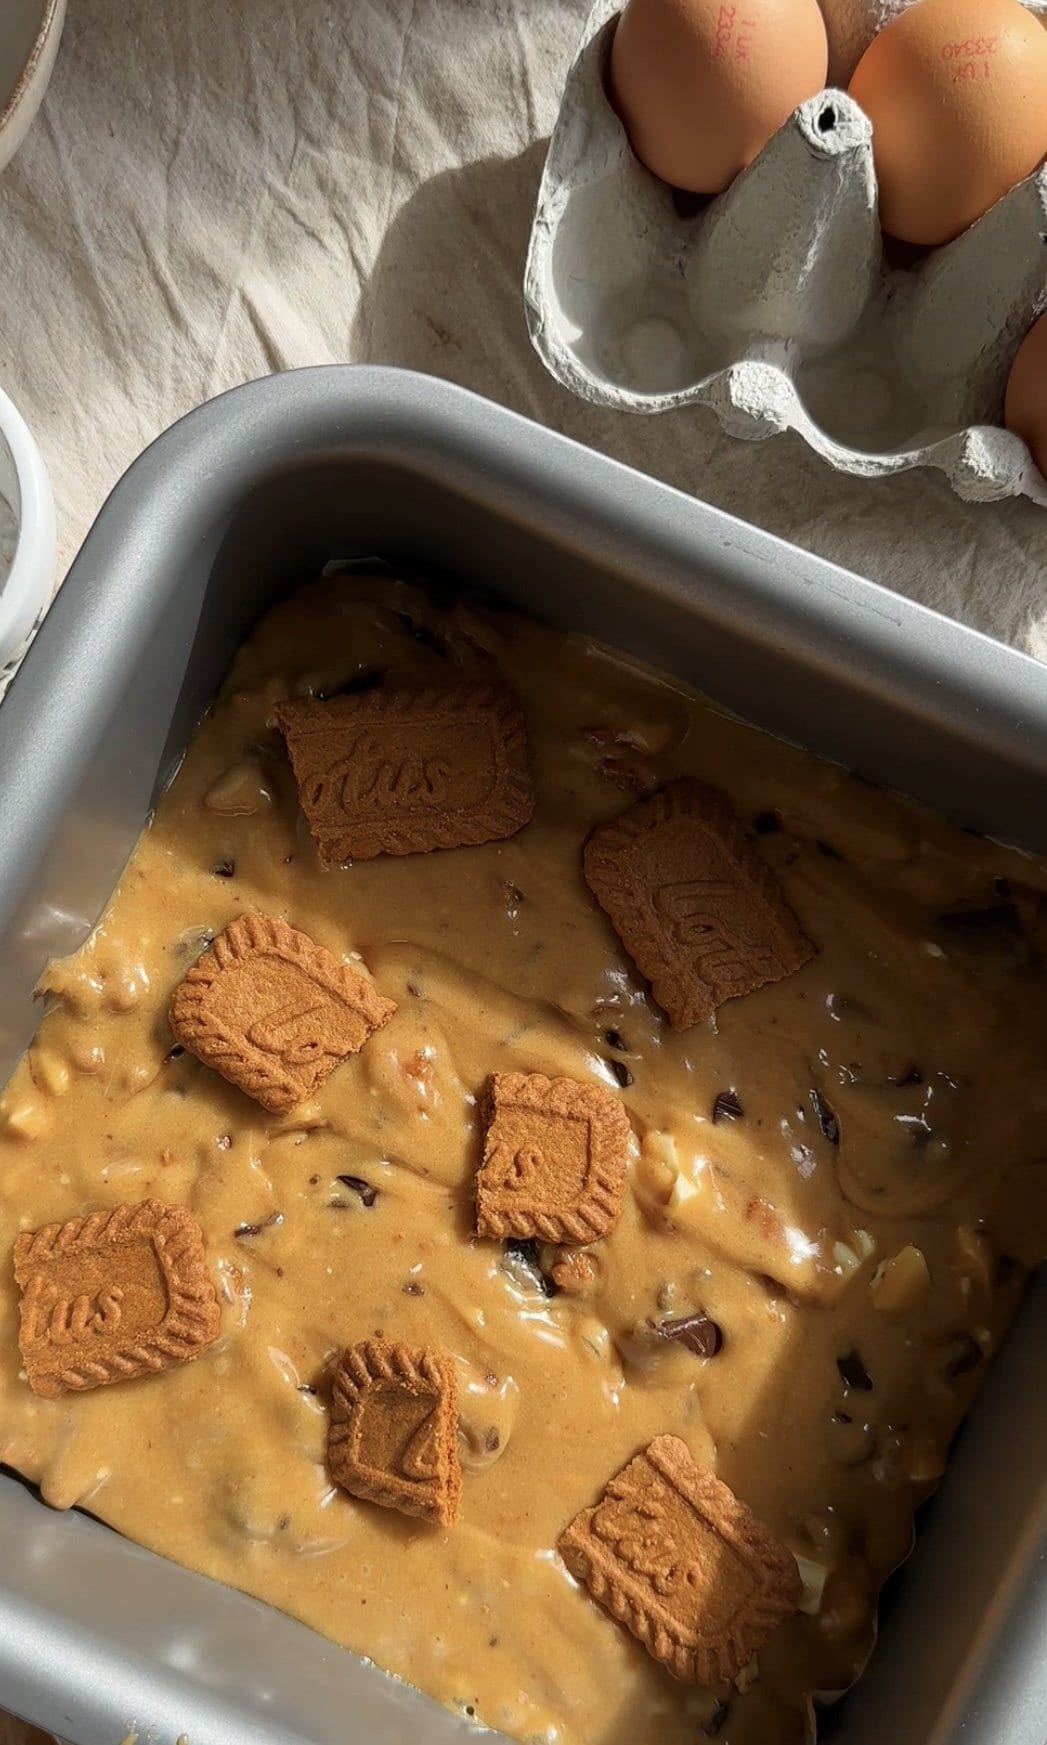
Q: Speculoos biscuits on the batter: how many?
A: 7